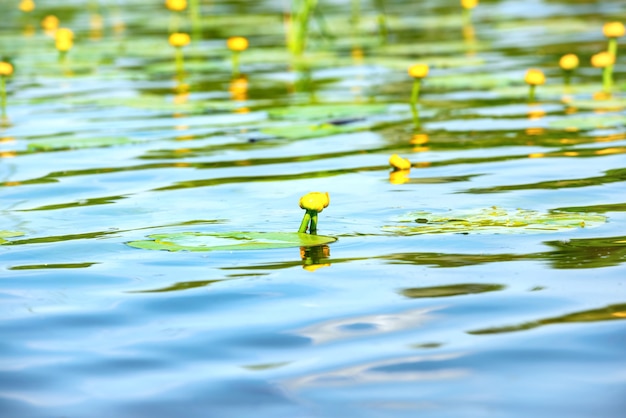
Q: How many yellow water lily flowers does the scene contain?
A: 15